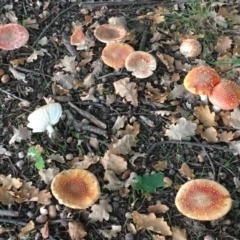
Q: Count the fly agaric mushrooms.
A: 11